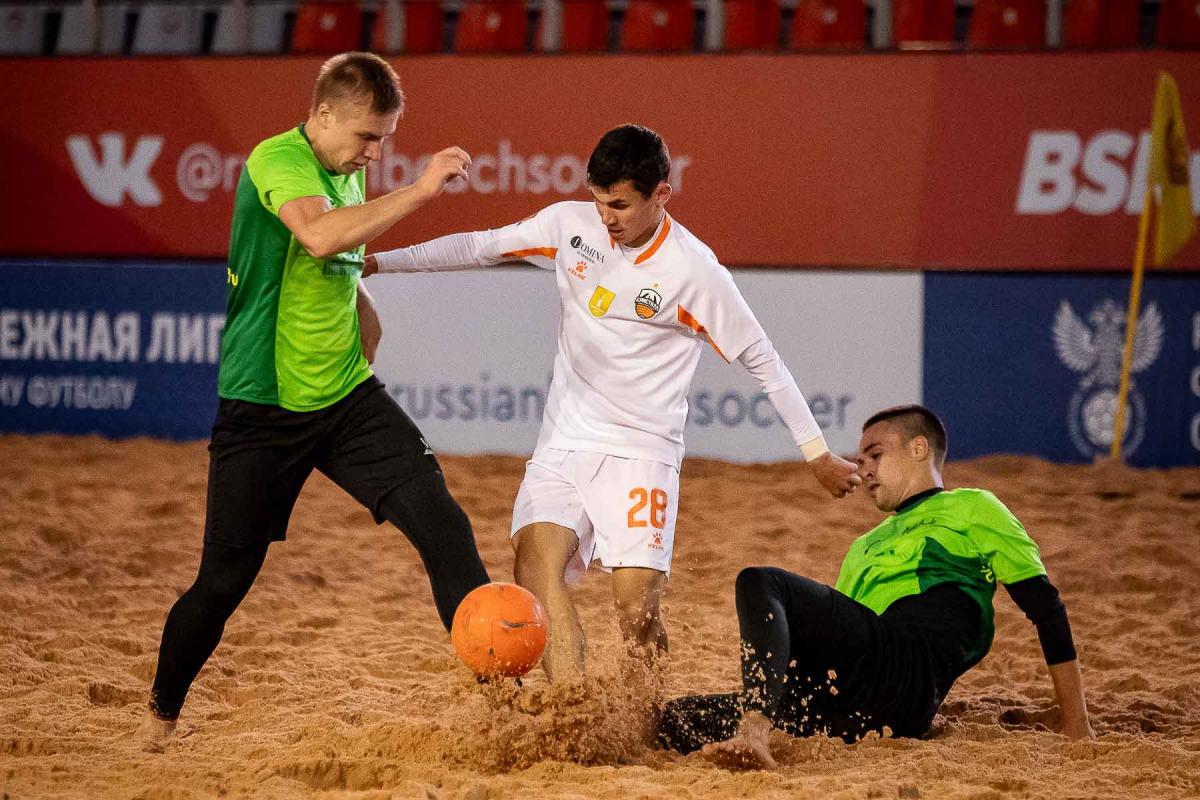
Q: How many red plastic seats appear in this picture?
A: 11